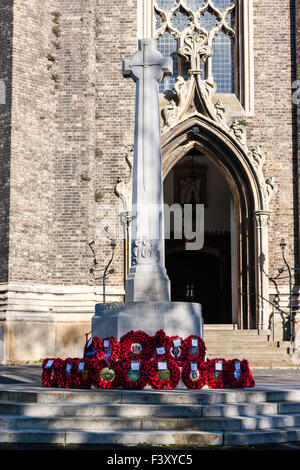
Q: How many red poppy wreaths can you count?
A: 15